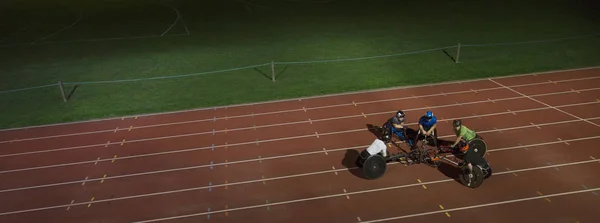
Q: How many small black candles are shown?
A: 0